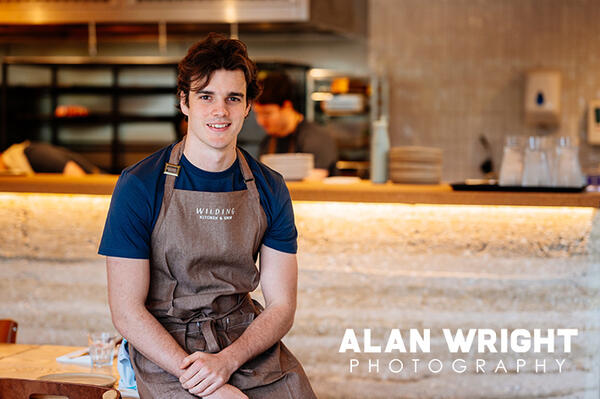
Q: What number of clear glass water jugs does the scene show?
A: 3